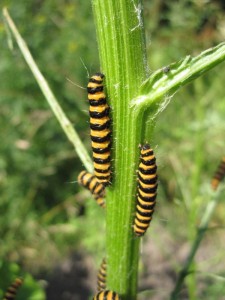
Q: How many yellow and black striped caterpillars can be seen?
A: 7